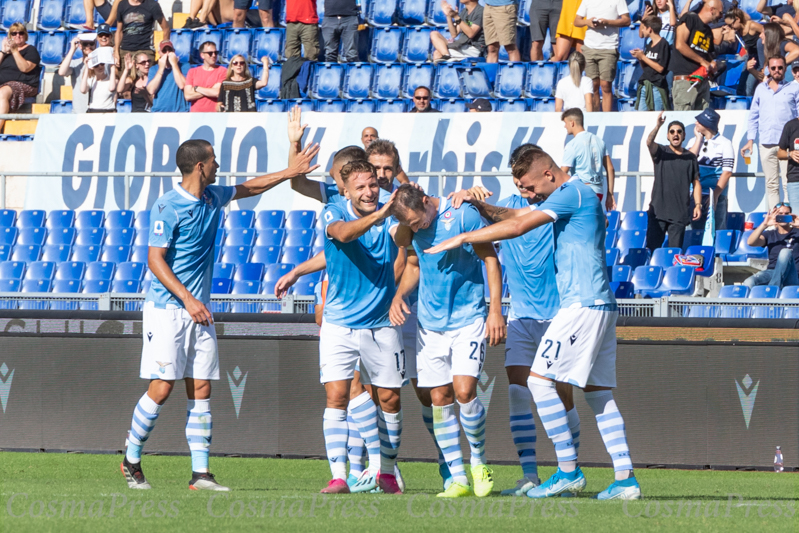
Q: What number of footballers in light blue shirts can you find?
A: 7